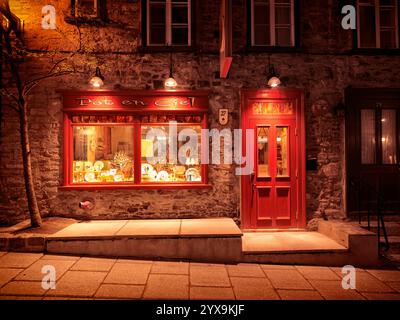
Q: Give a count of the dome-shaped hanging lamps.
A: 3